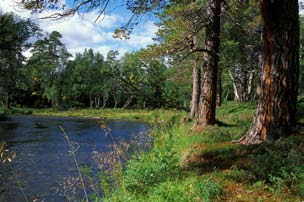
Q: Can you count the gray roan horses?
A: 0